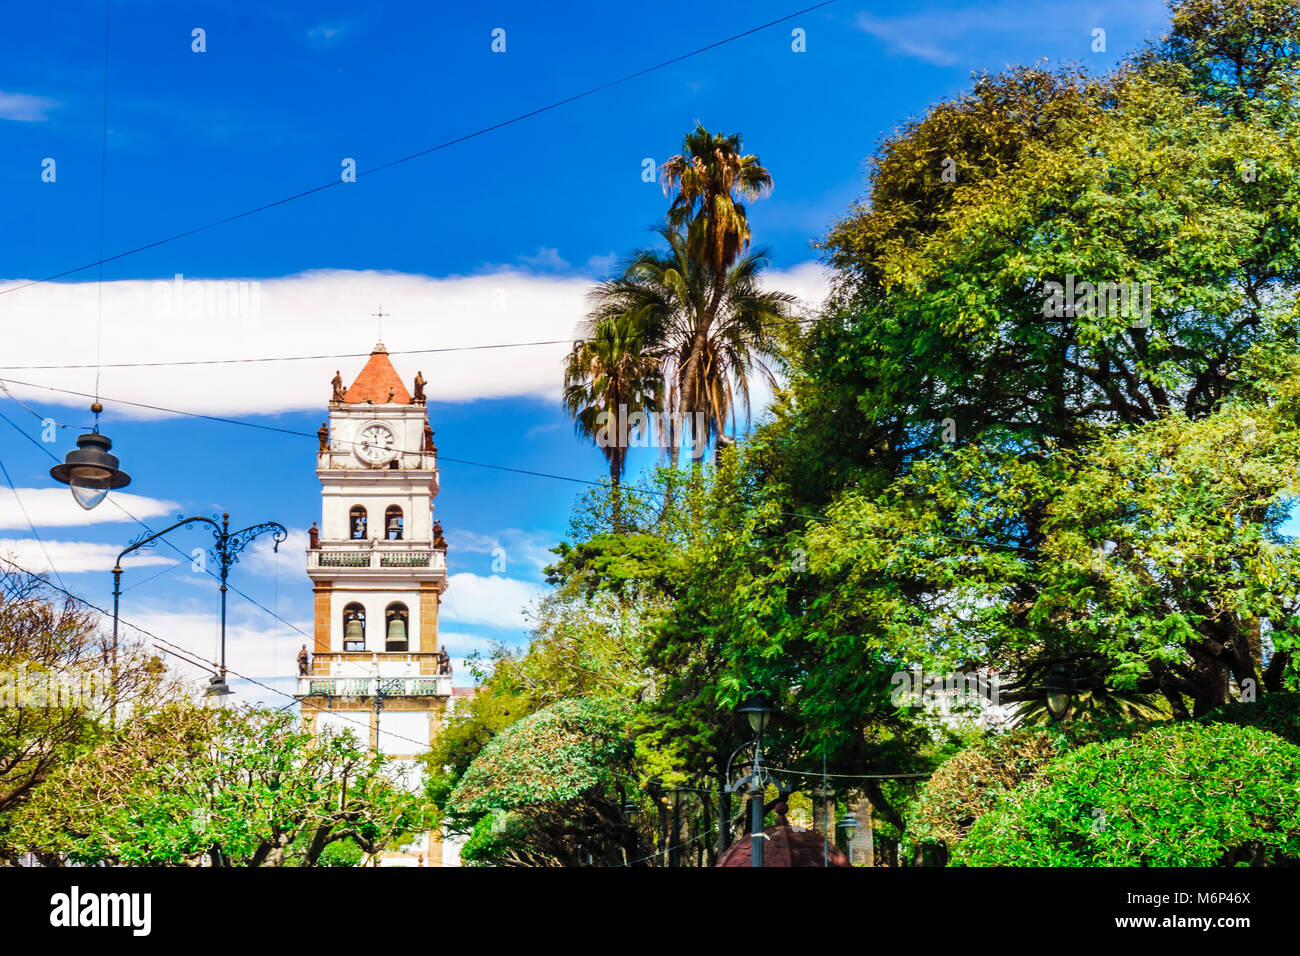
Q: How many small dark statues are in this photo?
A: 8